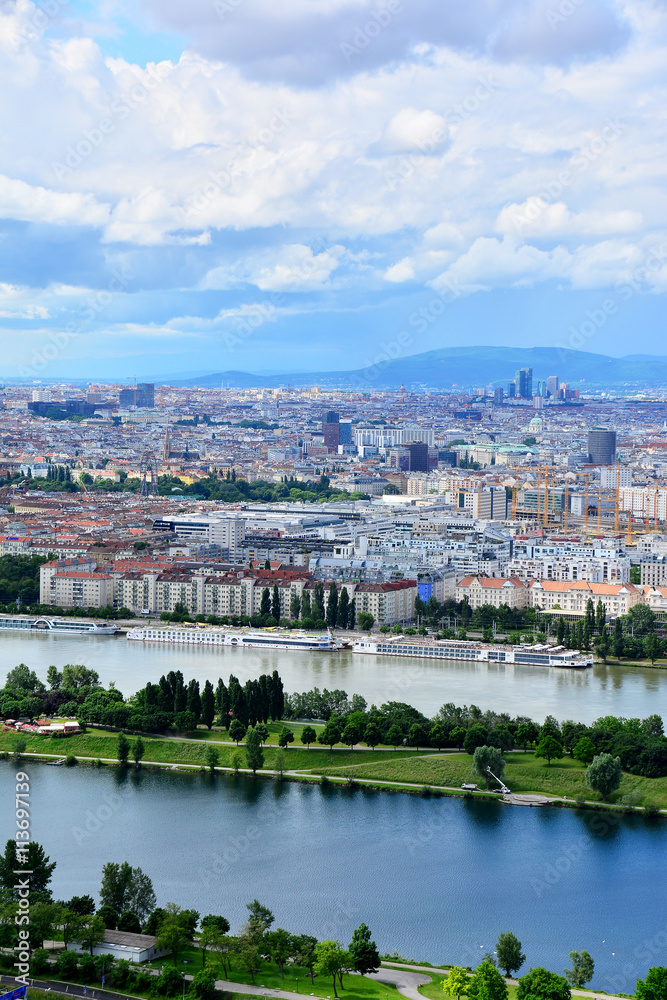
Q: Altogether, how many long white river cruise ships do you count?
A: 3